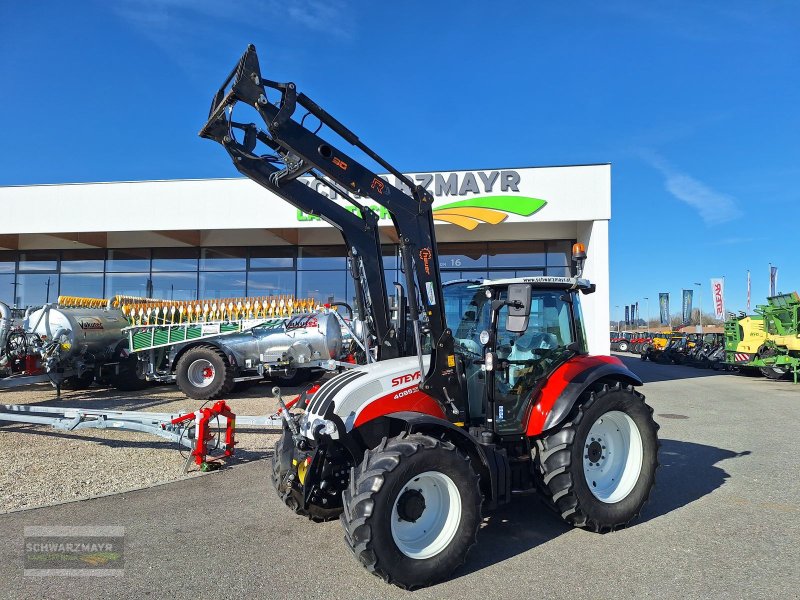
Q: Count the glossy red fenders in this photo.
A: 1